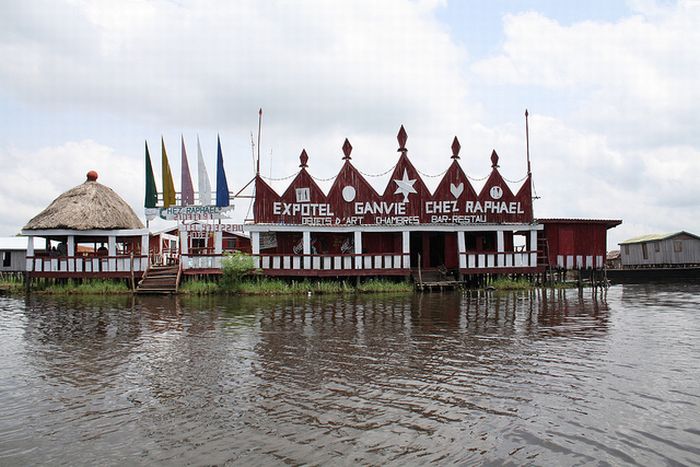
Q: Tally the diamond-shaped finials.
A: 5